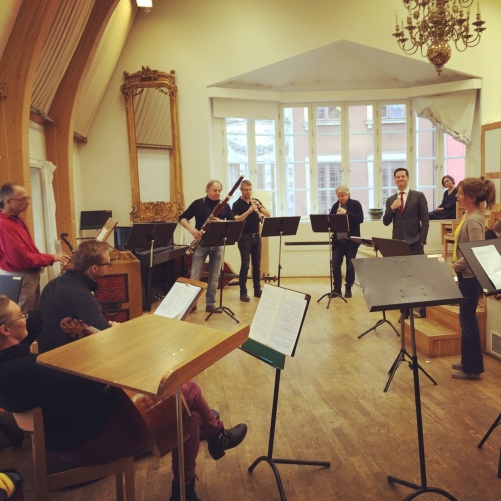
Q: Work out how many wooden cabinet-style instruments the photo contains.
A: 1